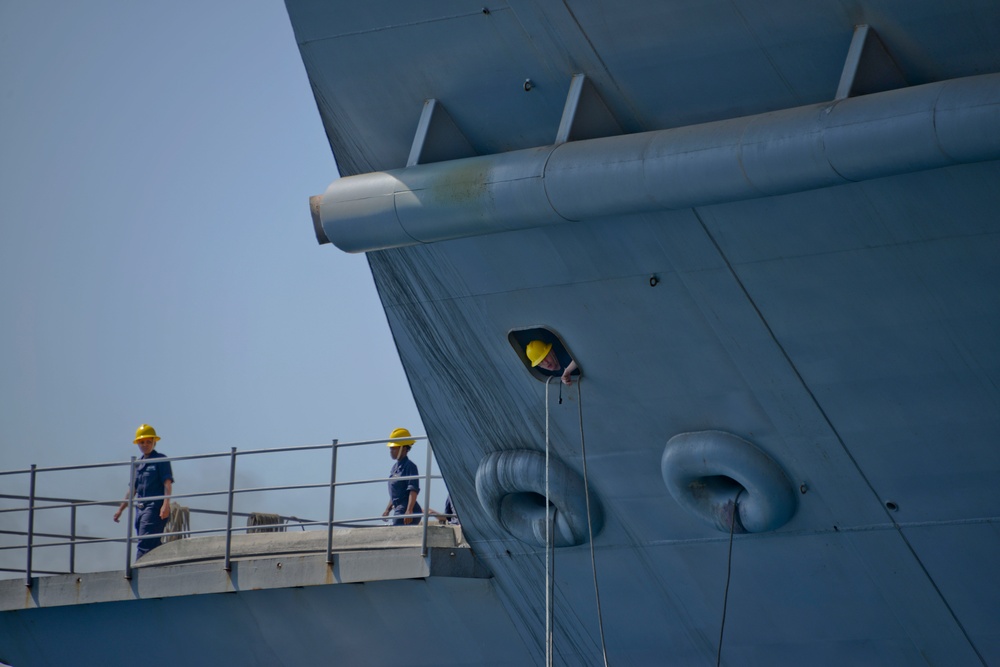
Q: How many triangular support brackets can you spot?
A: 3